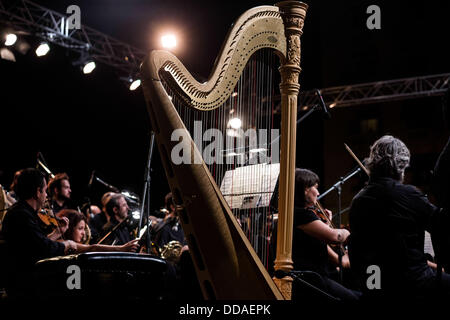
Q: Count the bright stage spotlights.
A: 6